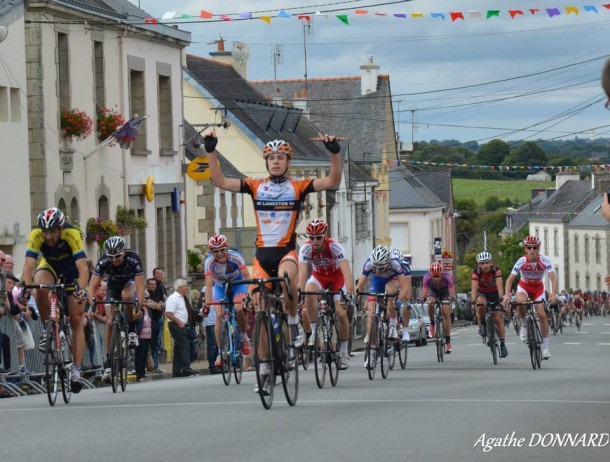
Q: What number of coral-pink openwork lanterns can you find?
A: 0